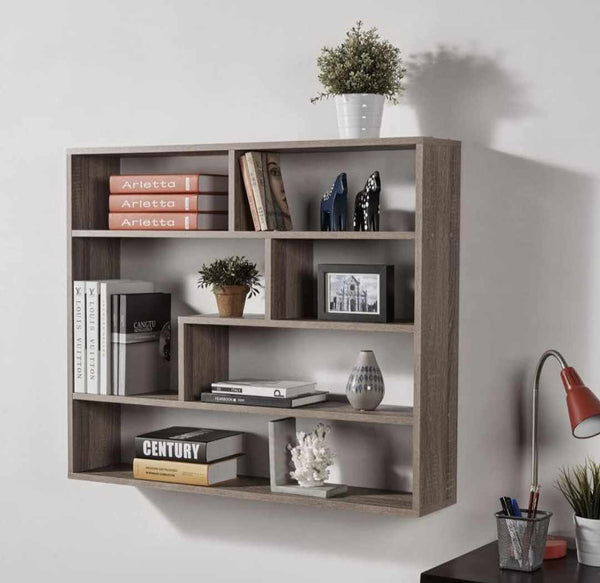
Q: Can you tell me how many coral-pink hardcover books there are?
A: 3